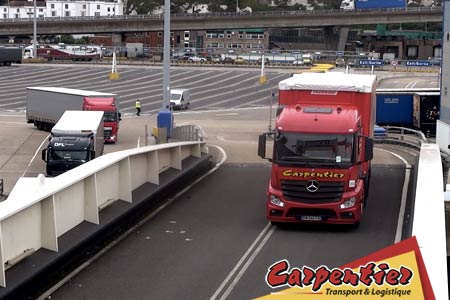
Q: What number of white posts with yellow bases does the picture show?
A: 2